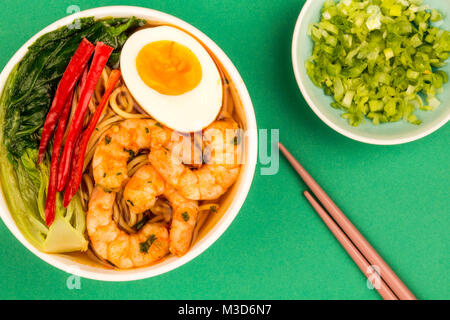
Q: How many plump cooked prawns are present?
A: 4